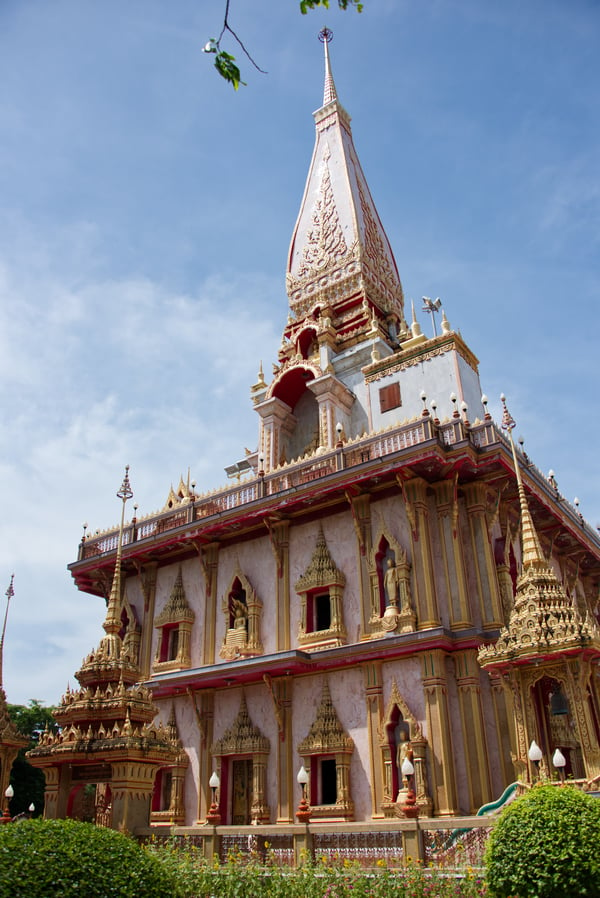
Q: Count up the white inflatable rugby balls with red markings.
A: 0